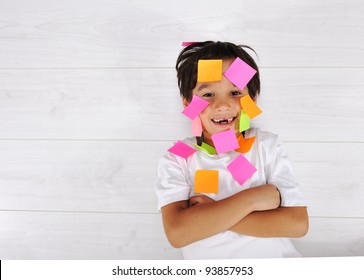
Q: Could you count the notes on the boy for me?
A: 13